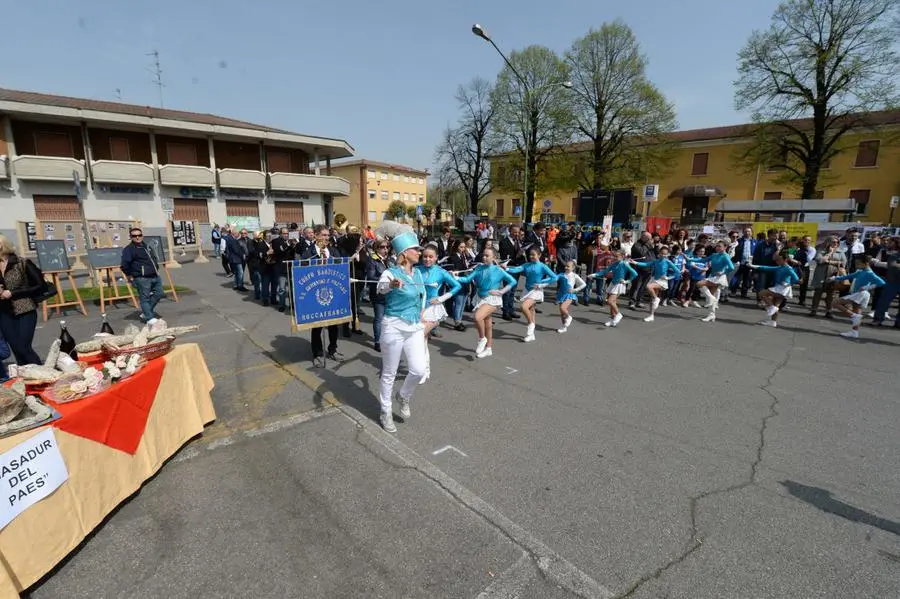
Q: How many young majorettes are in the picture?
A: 9